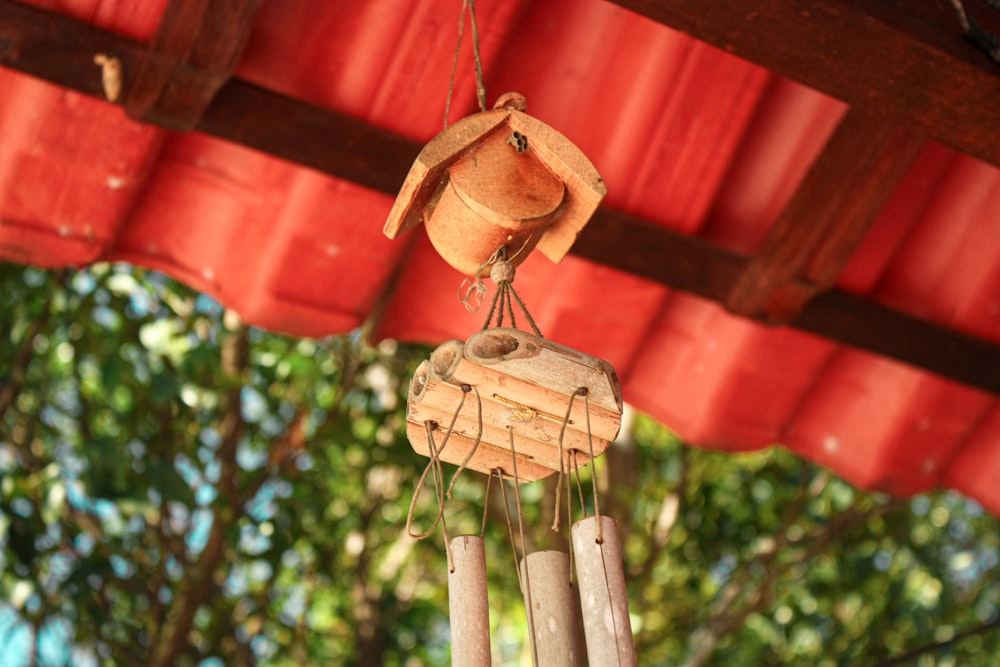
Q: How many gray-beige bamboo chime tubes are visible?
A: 3